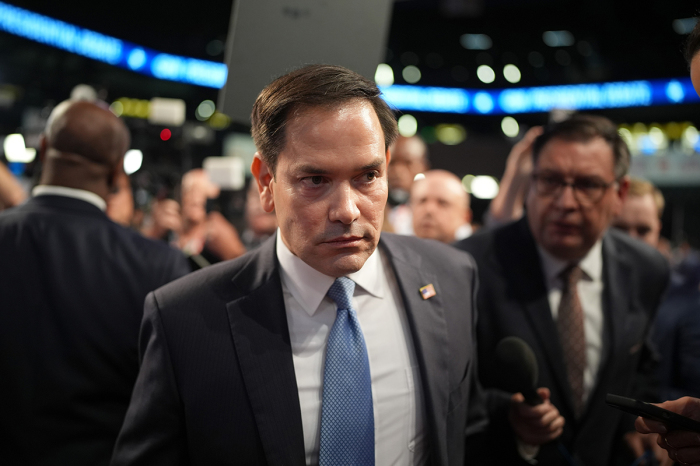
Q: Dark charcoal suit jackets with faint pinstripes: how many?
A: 1